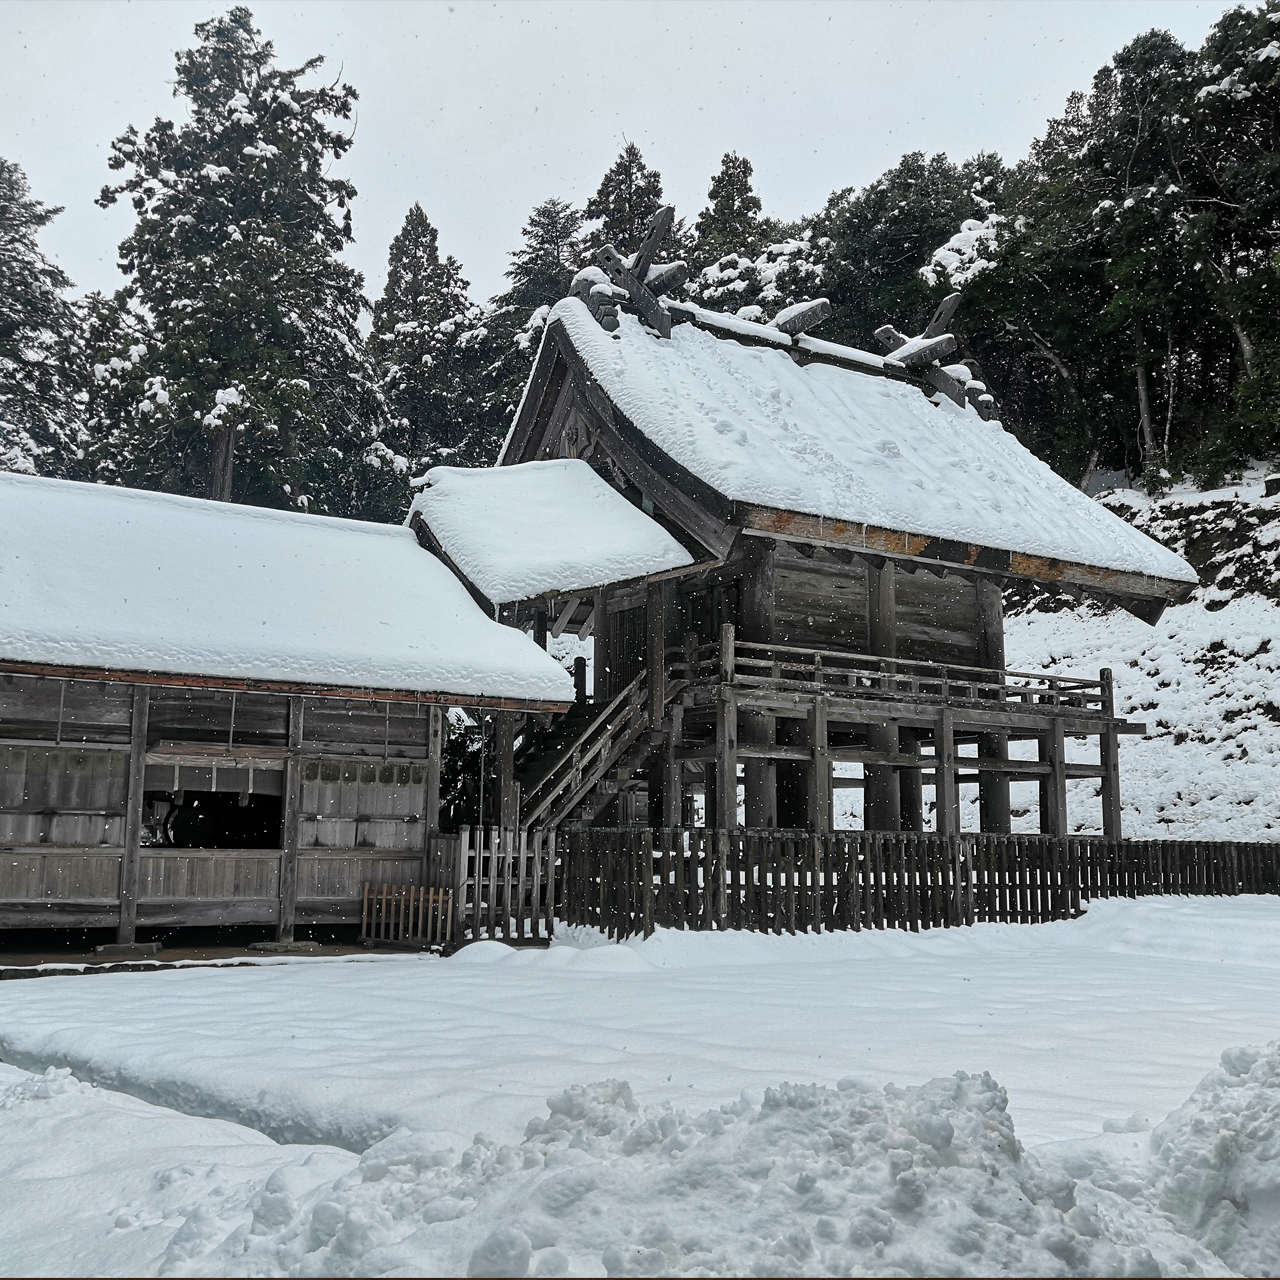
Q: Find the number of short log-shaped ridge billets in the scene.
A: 3